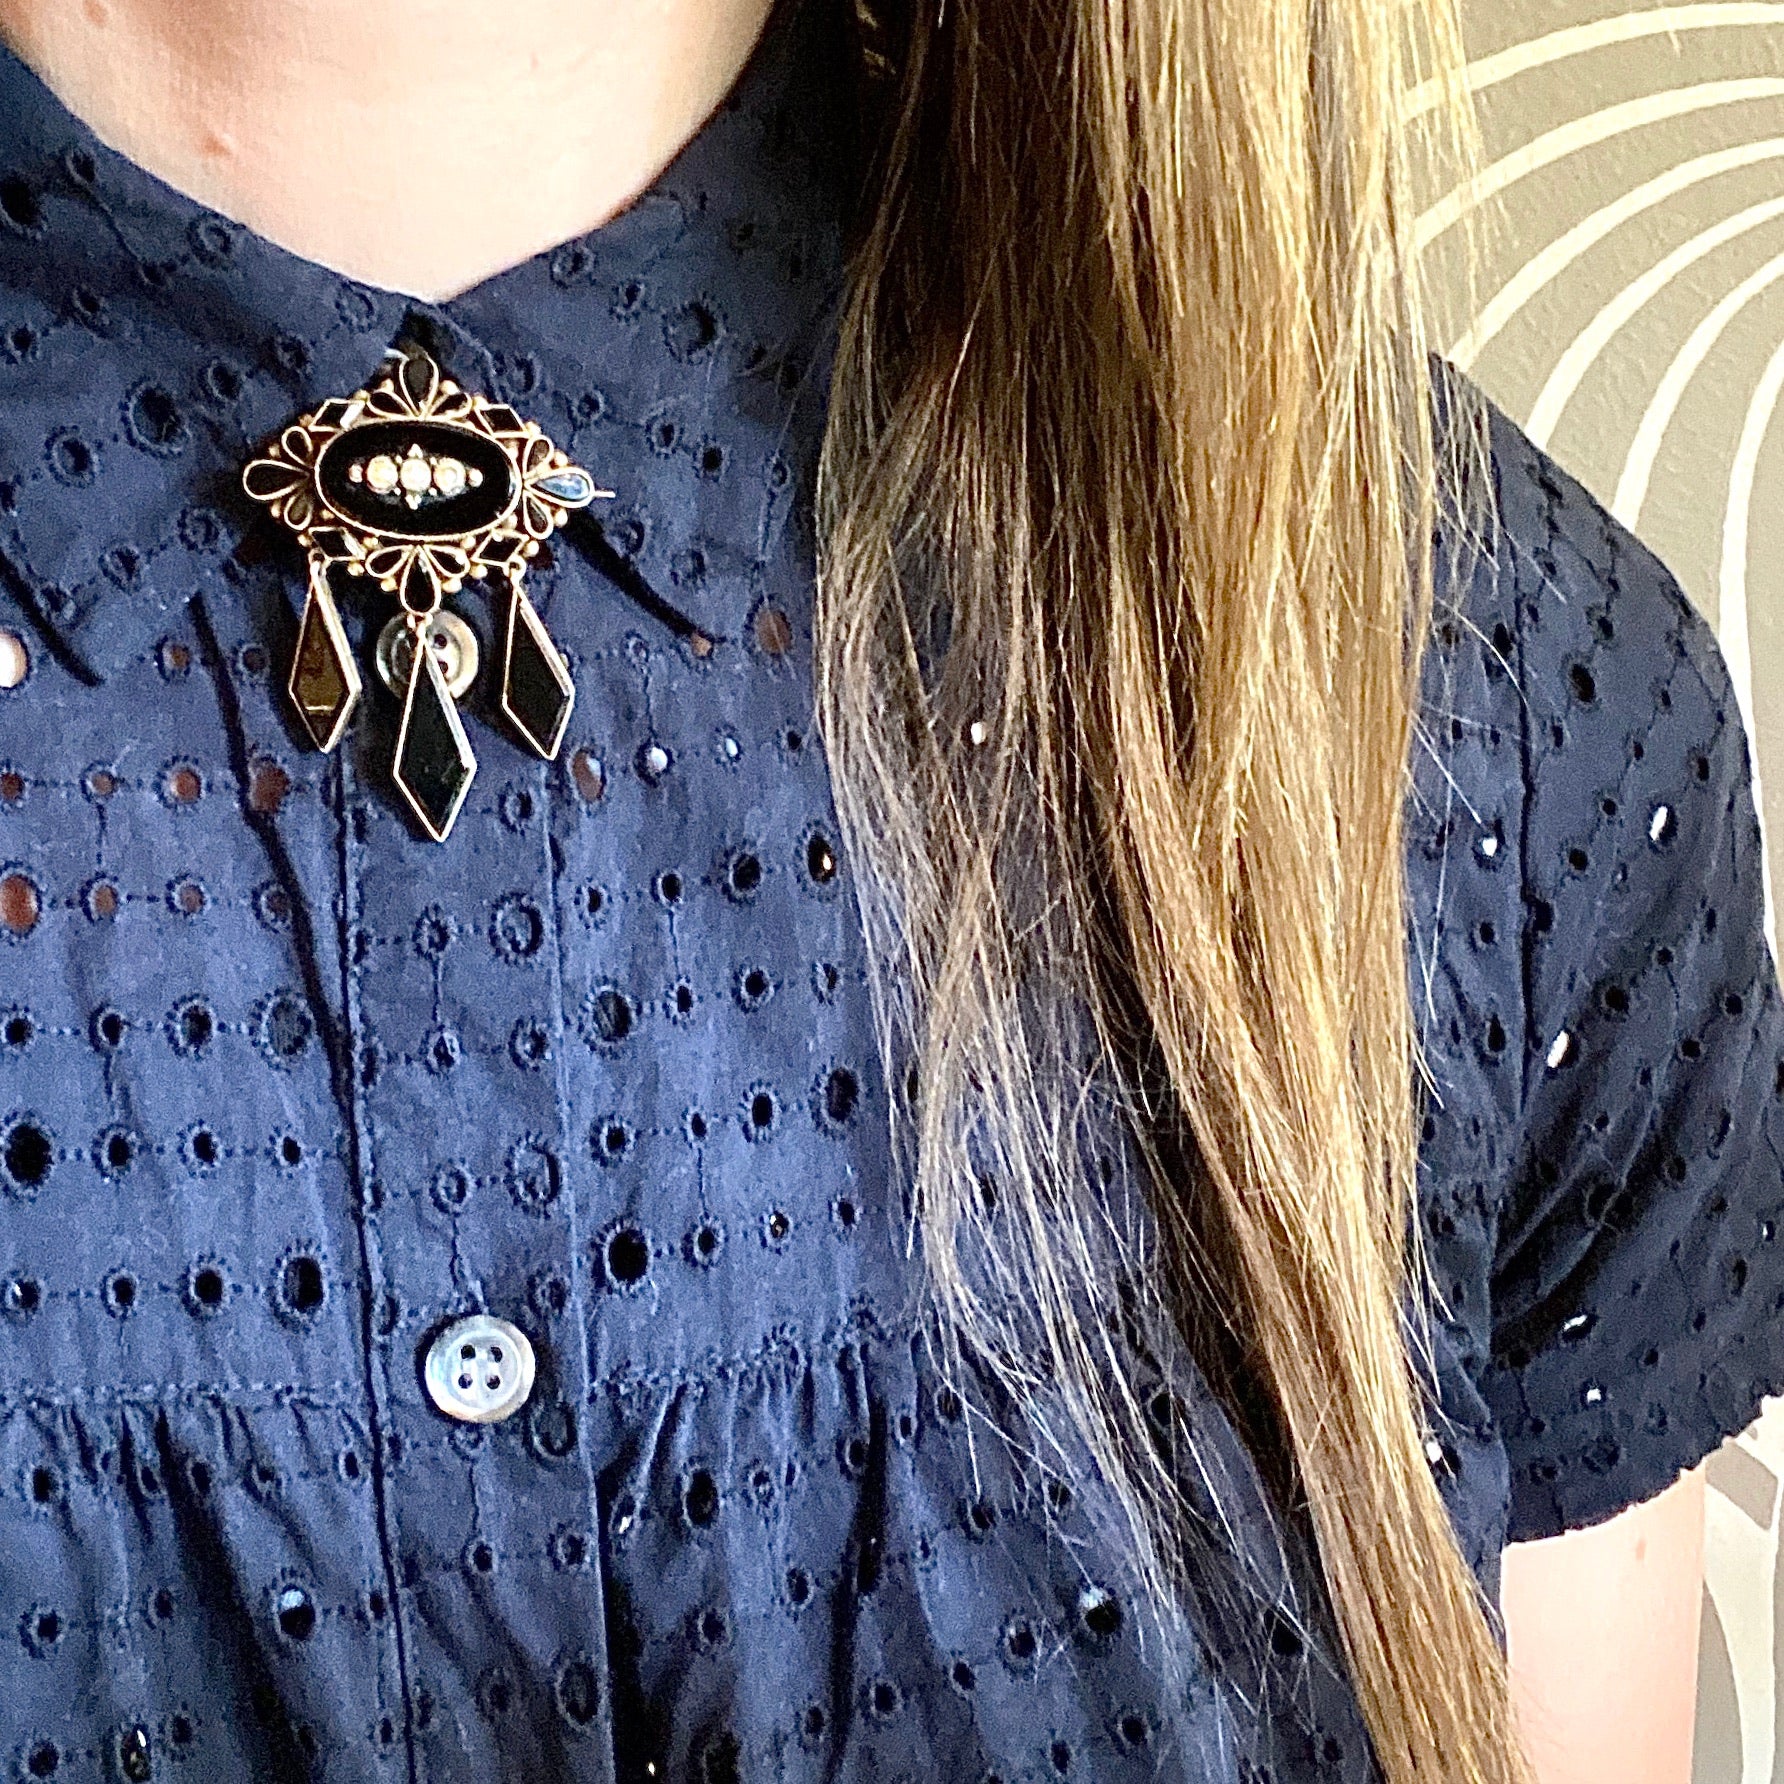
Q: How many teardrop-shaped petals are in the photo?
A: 12